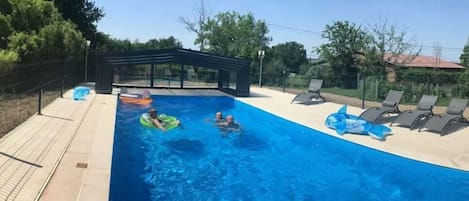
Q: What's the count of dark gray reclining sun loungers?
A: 4